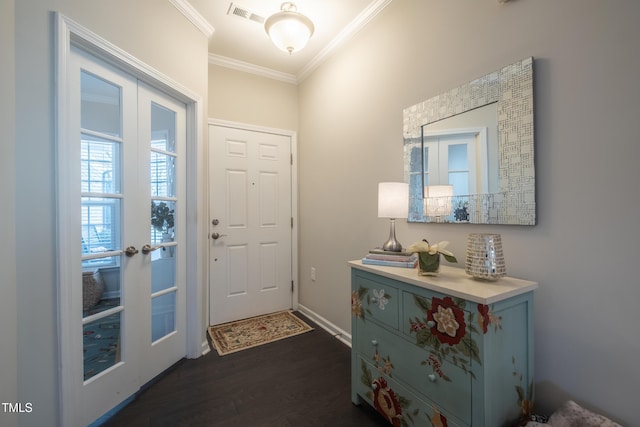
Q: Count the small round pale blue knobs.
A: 5